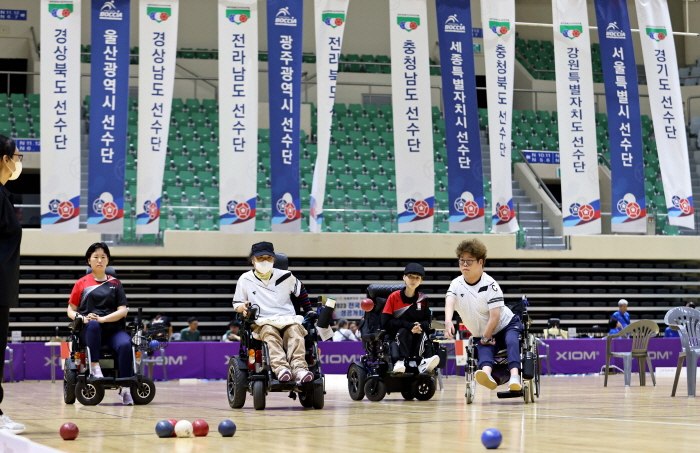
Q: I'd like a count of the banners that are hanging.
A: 12